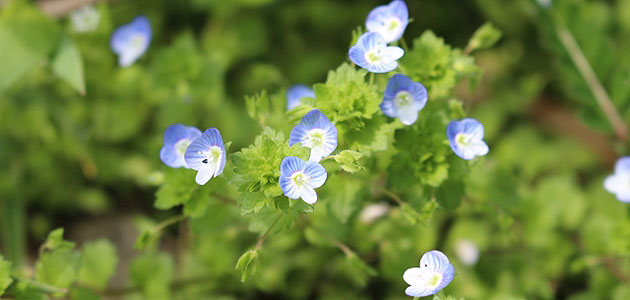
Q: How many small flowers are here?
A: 12